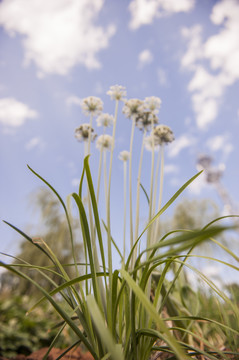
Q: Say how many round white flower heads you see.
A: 11